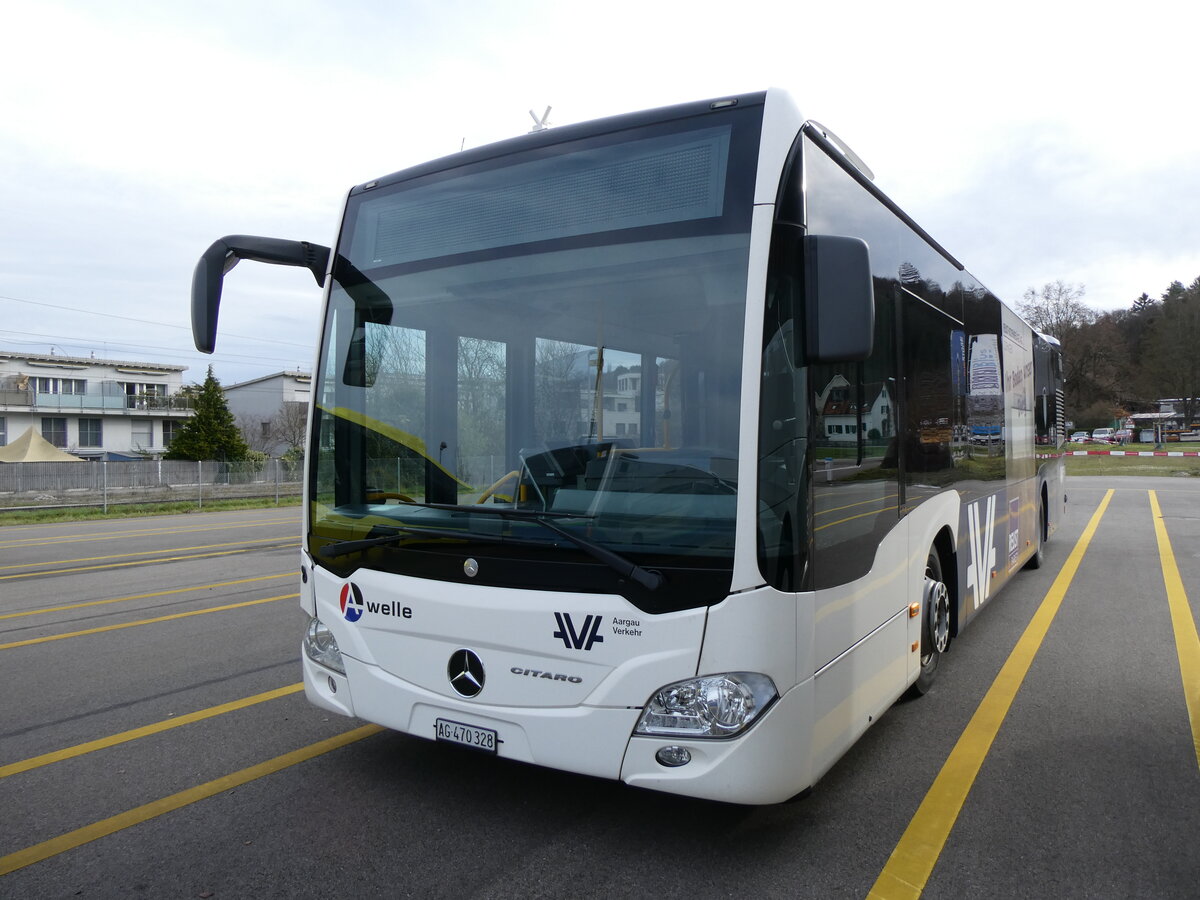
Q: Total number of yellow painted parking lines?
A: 11